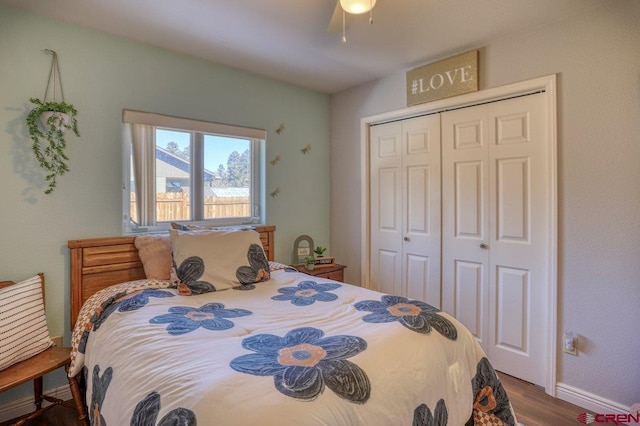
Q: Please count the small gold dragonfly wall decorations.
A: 4